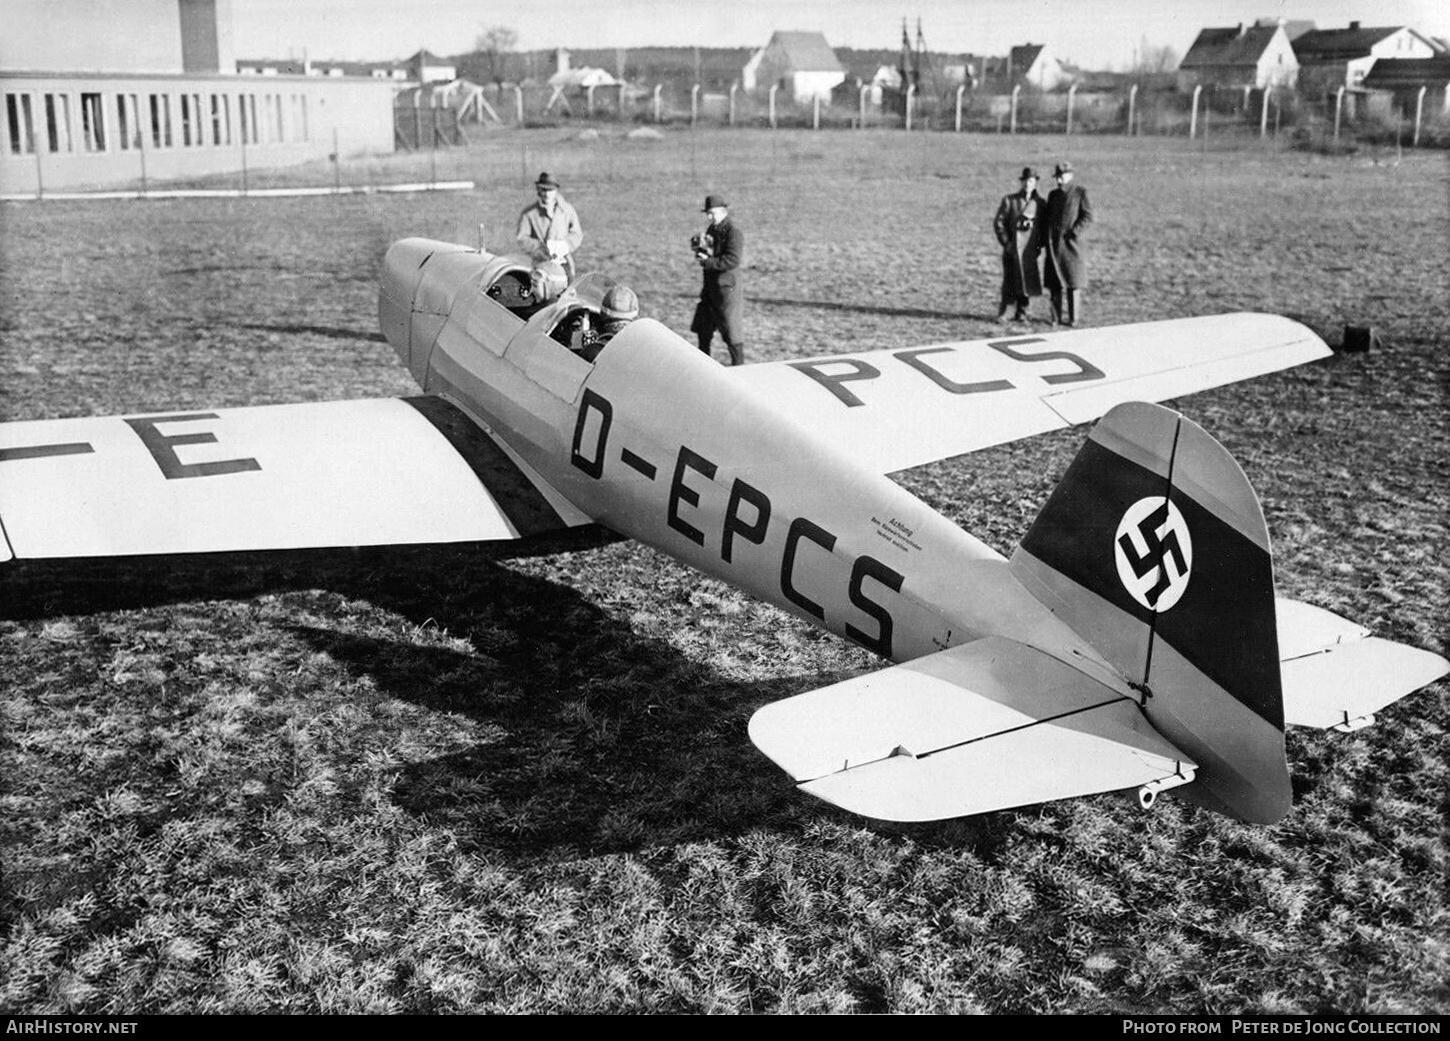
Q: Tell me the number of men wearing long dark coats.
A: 3